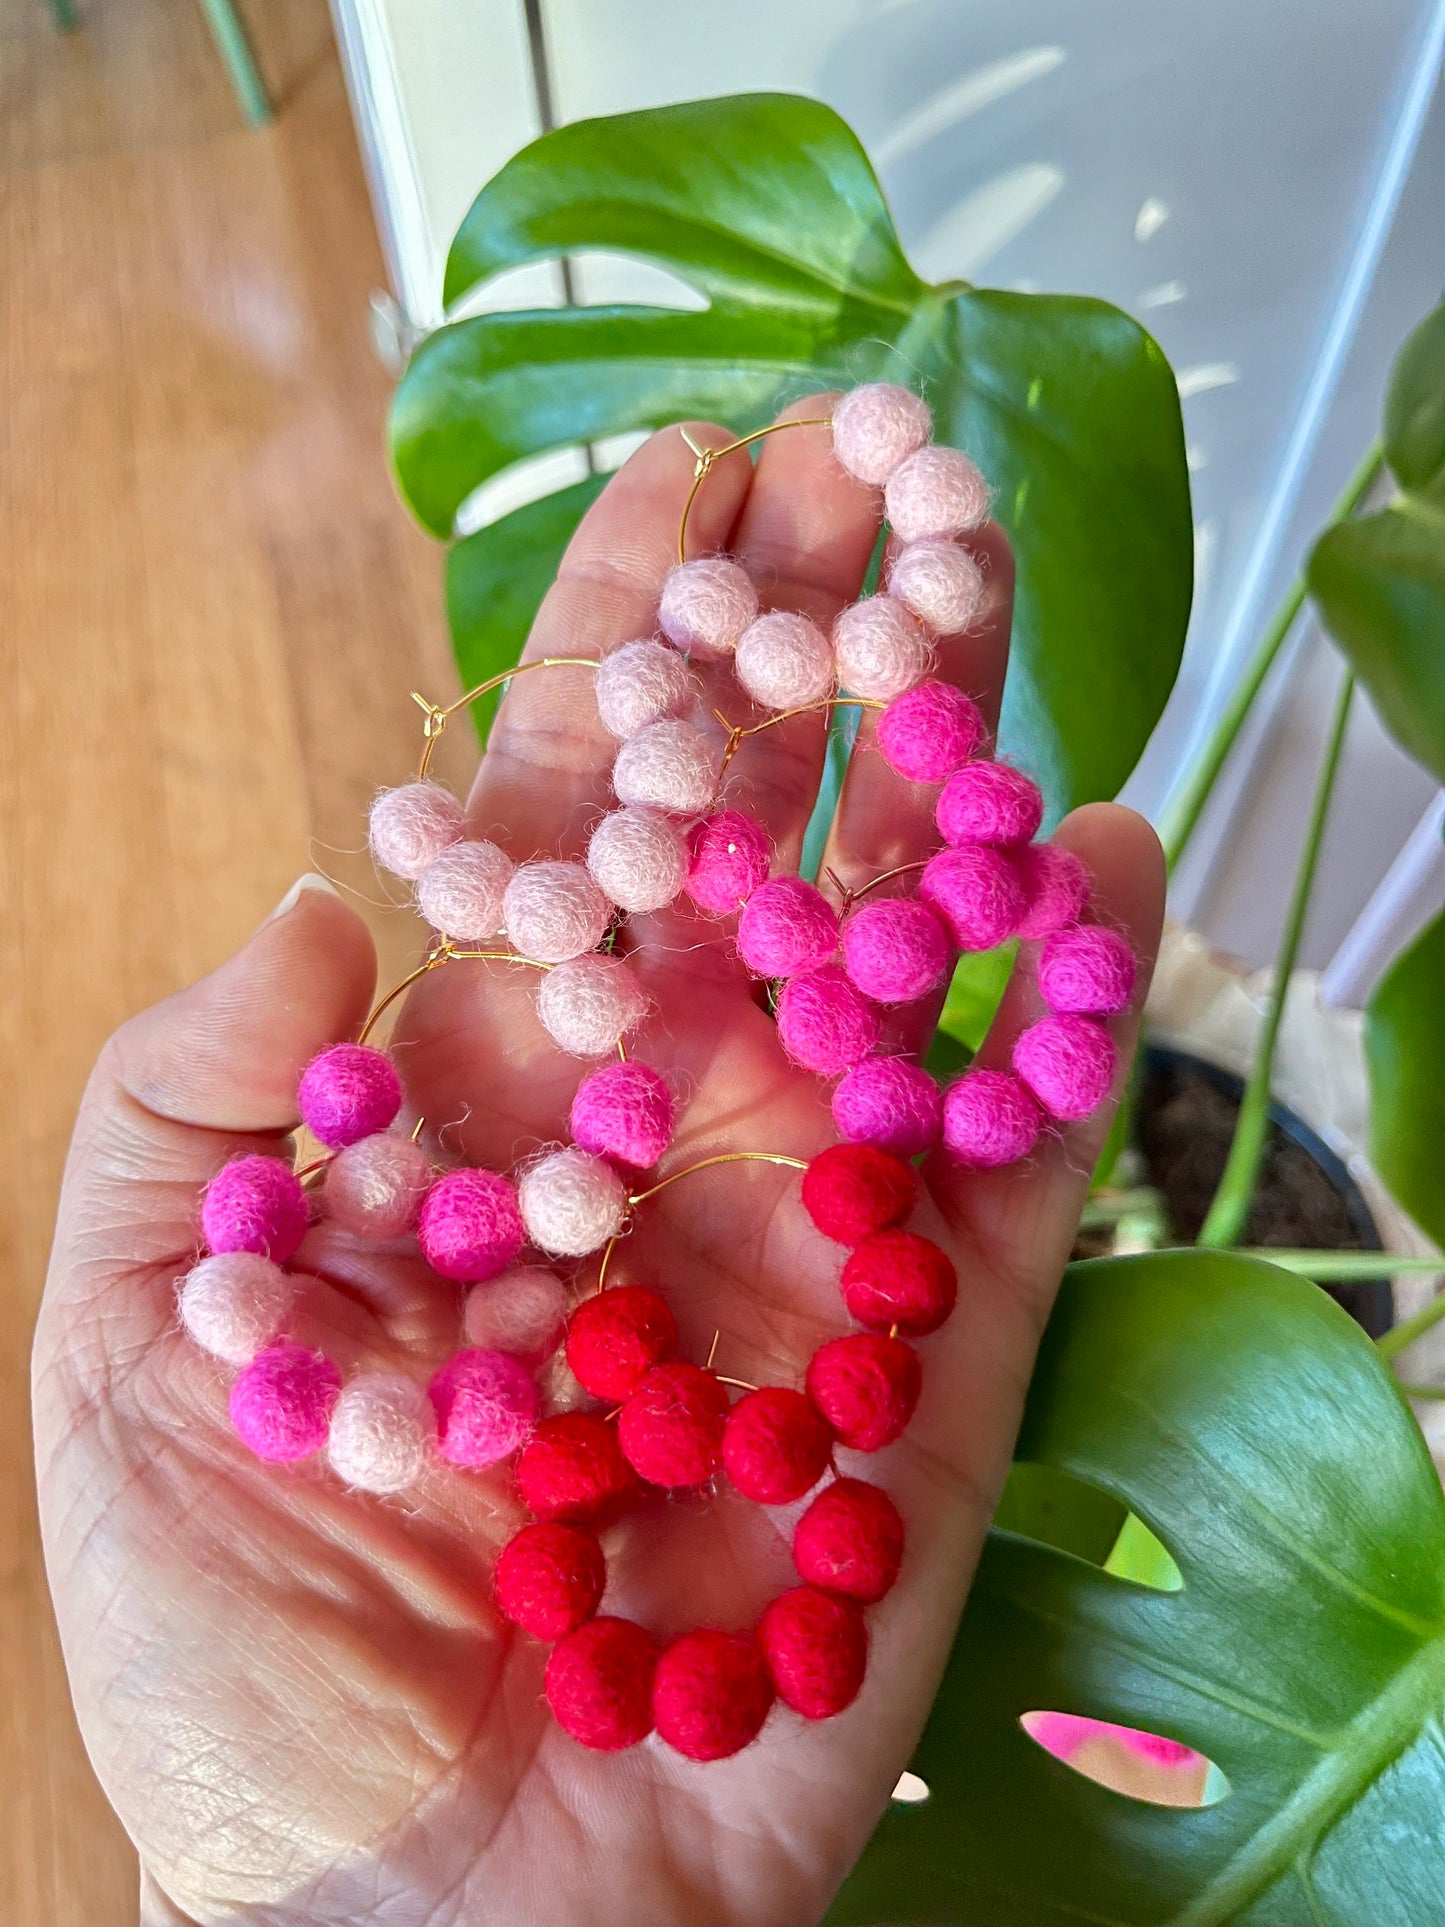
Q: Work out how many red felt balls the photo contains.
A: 12